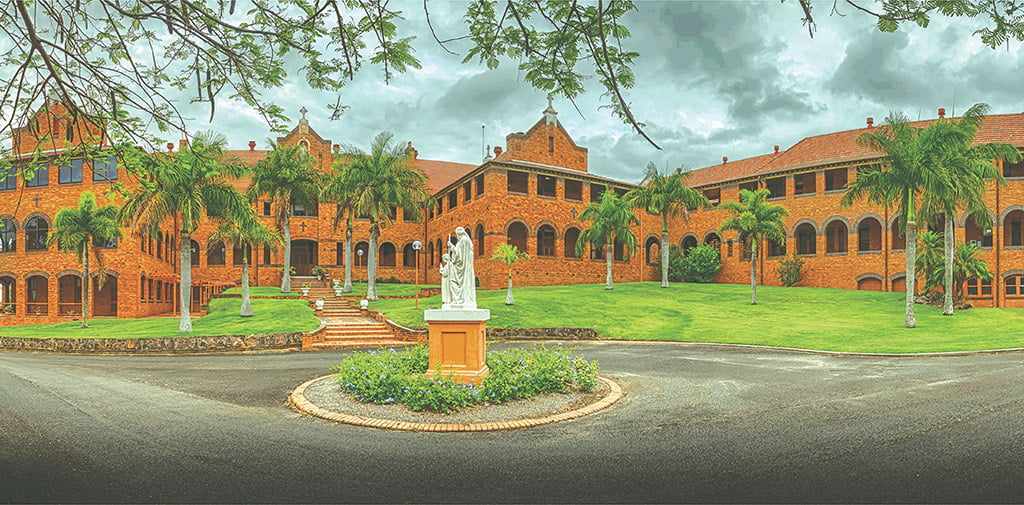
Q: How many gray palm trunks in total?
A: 12